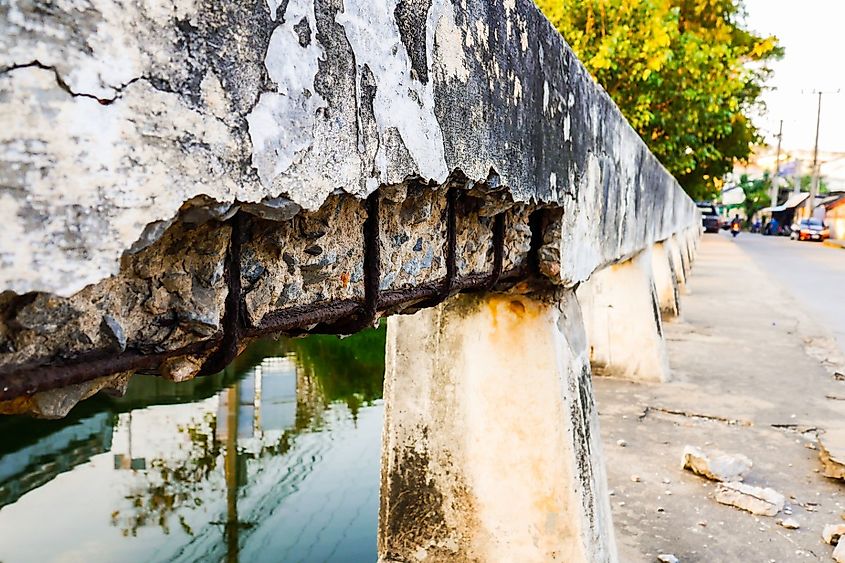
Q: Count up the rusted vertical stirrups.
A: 5